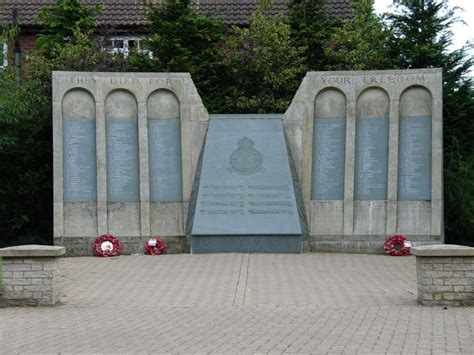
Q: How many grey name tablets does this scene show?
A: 6